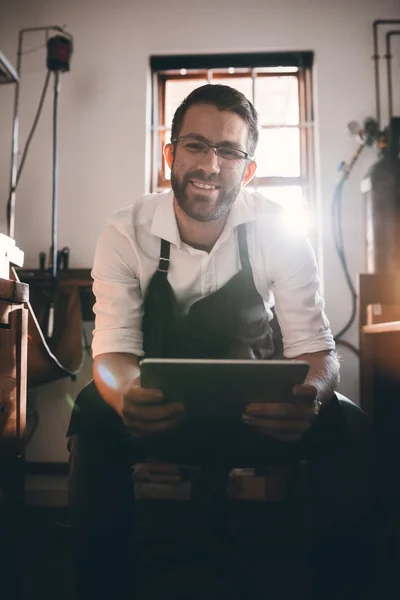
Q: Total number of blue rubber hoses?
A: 1